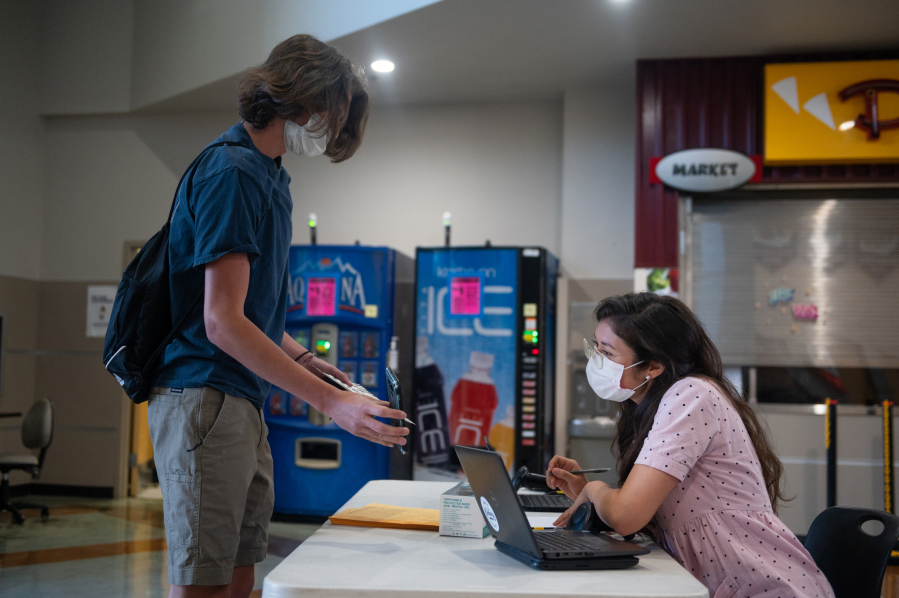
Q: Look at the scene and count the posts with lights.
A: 2